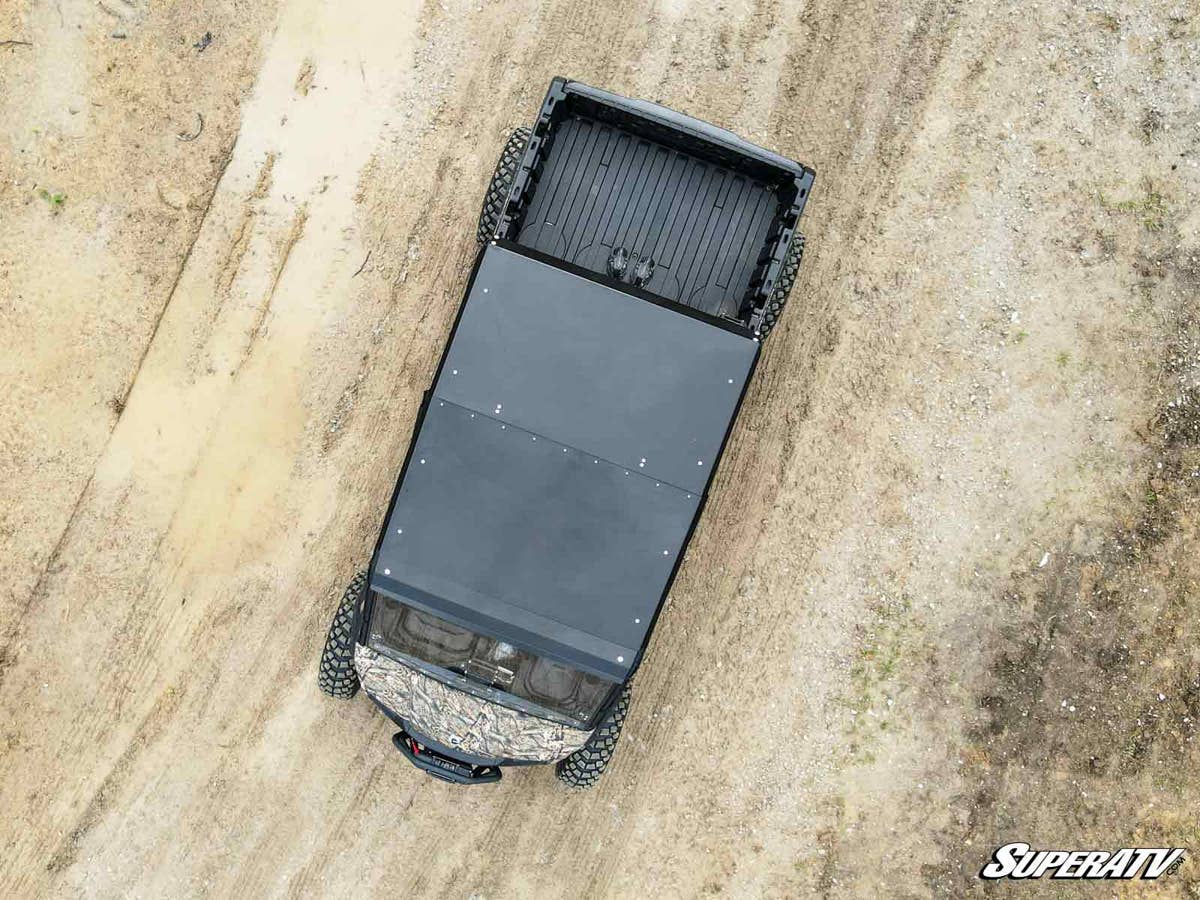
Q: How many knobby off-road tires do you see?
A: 4